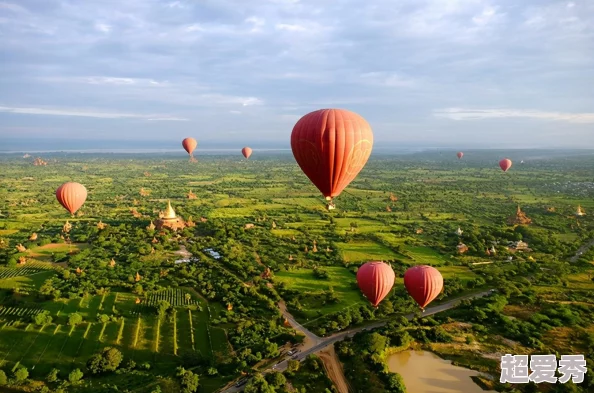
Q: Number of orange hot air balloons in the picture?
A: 8